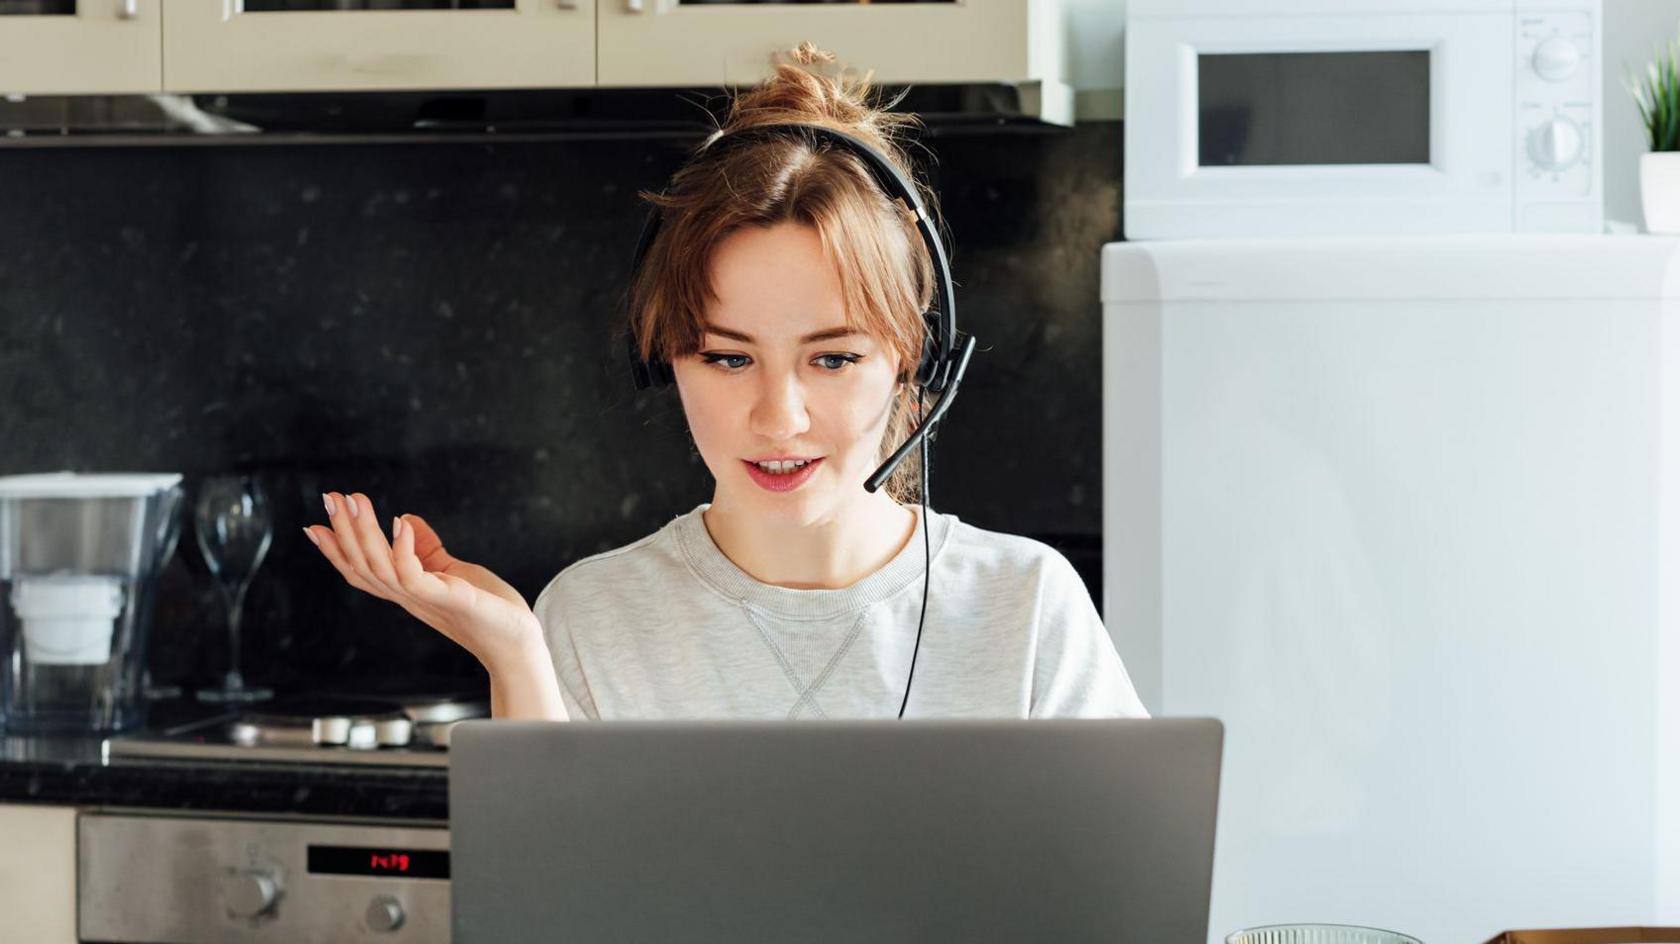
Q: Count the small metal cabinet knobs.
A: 3